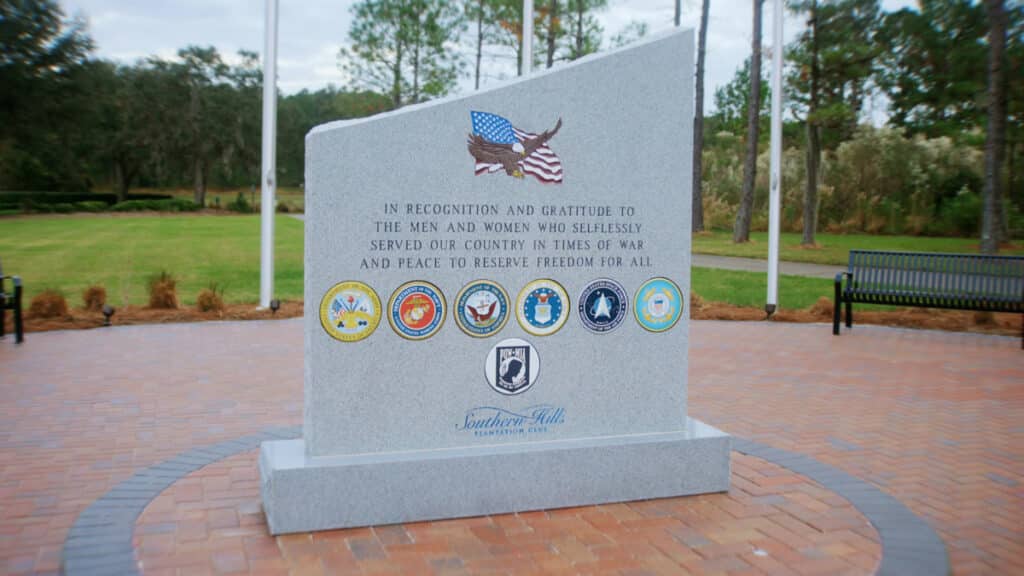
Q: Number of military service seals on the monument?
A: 6